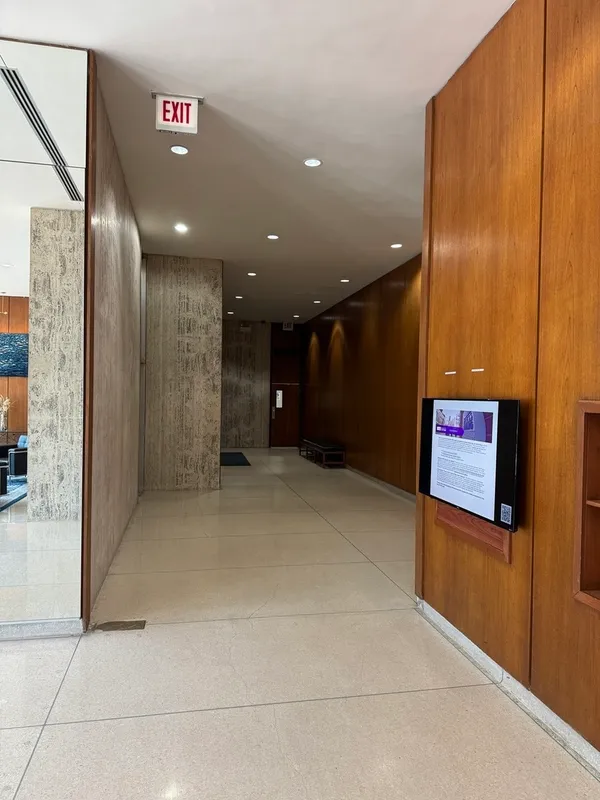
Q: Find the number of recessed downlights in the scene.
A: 11